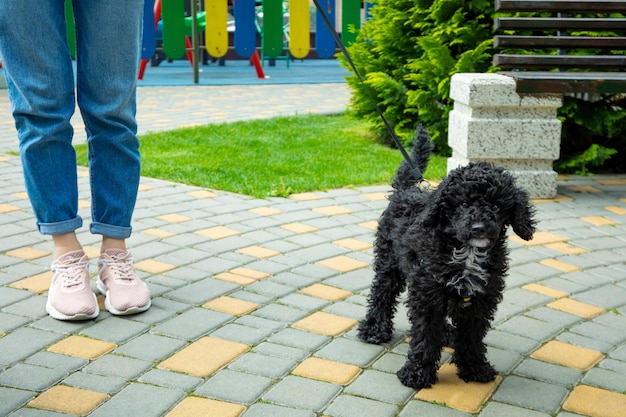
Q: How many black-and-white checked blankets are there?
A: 0